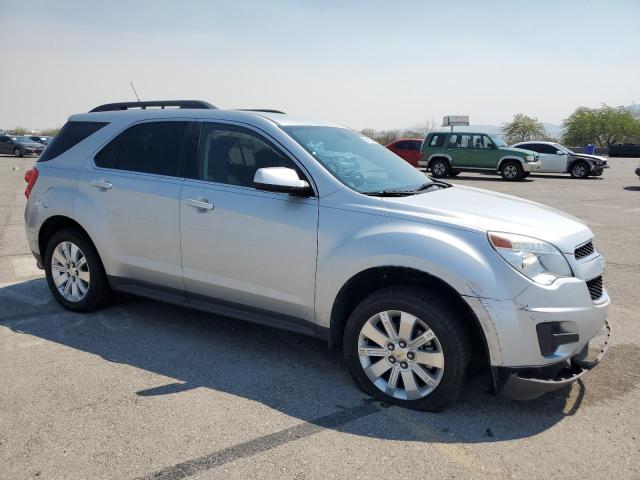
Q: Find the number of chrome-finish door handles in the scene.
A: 2